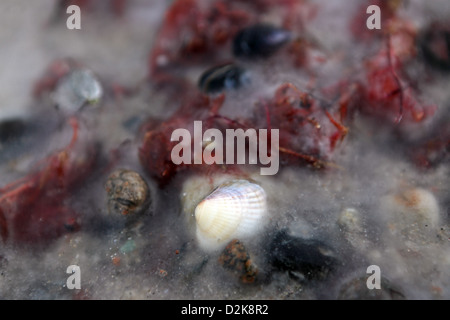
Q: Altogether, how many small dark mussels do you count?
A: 2